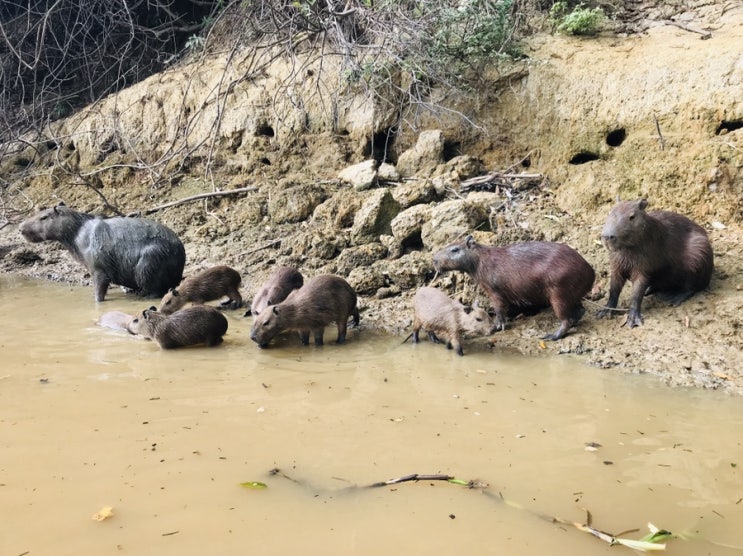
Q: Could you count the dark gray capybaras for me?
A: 1